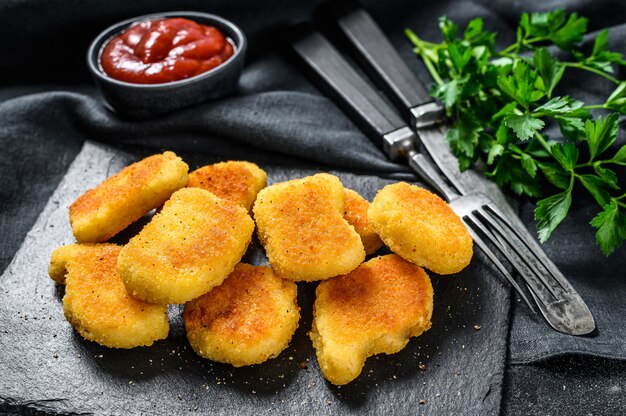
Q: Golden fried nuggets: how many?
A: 9